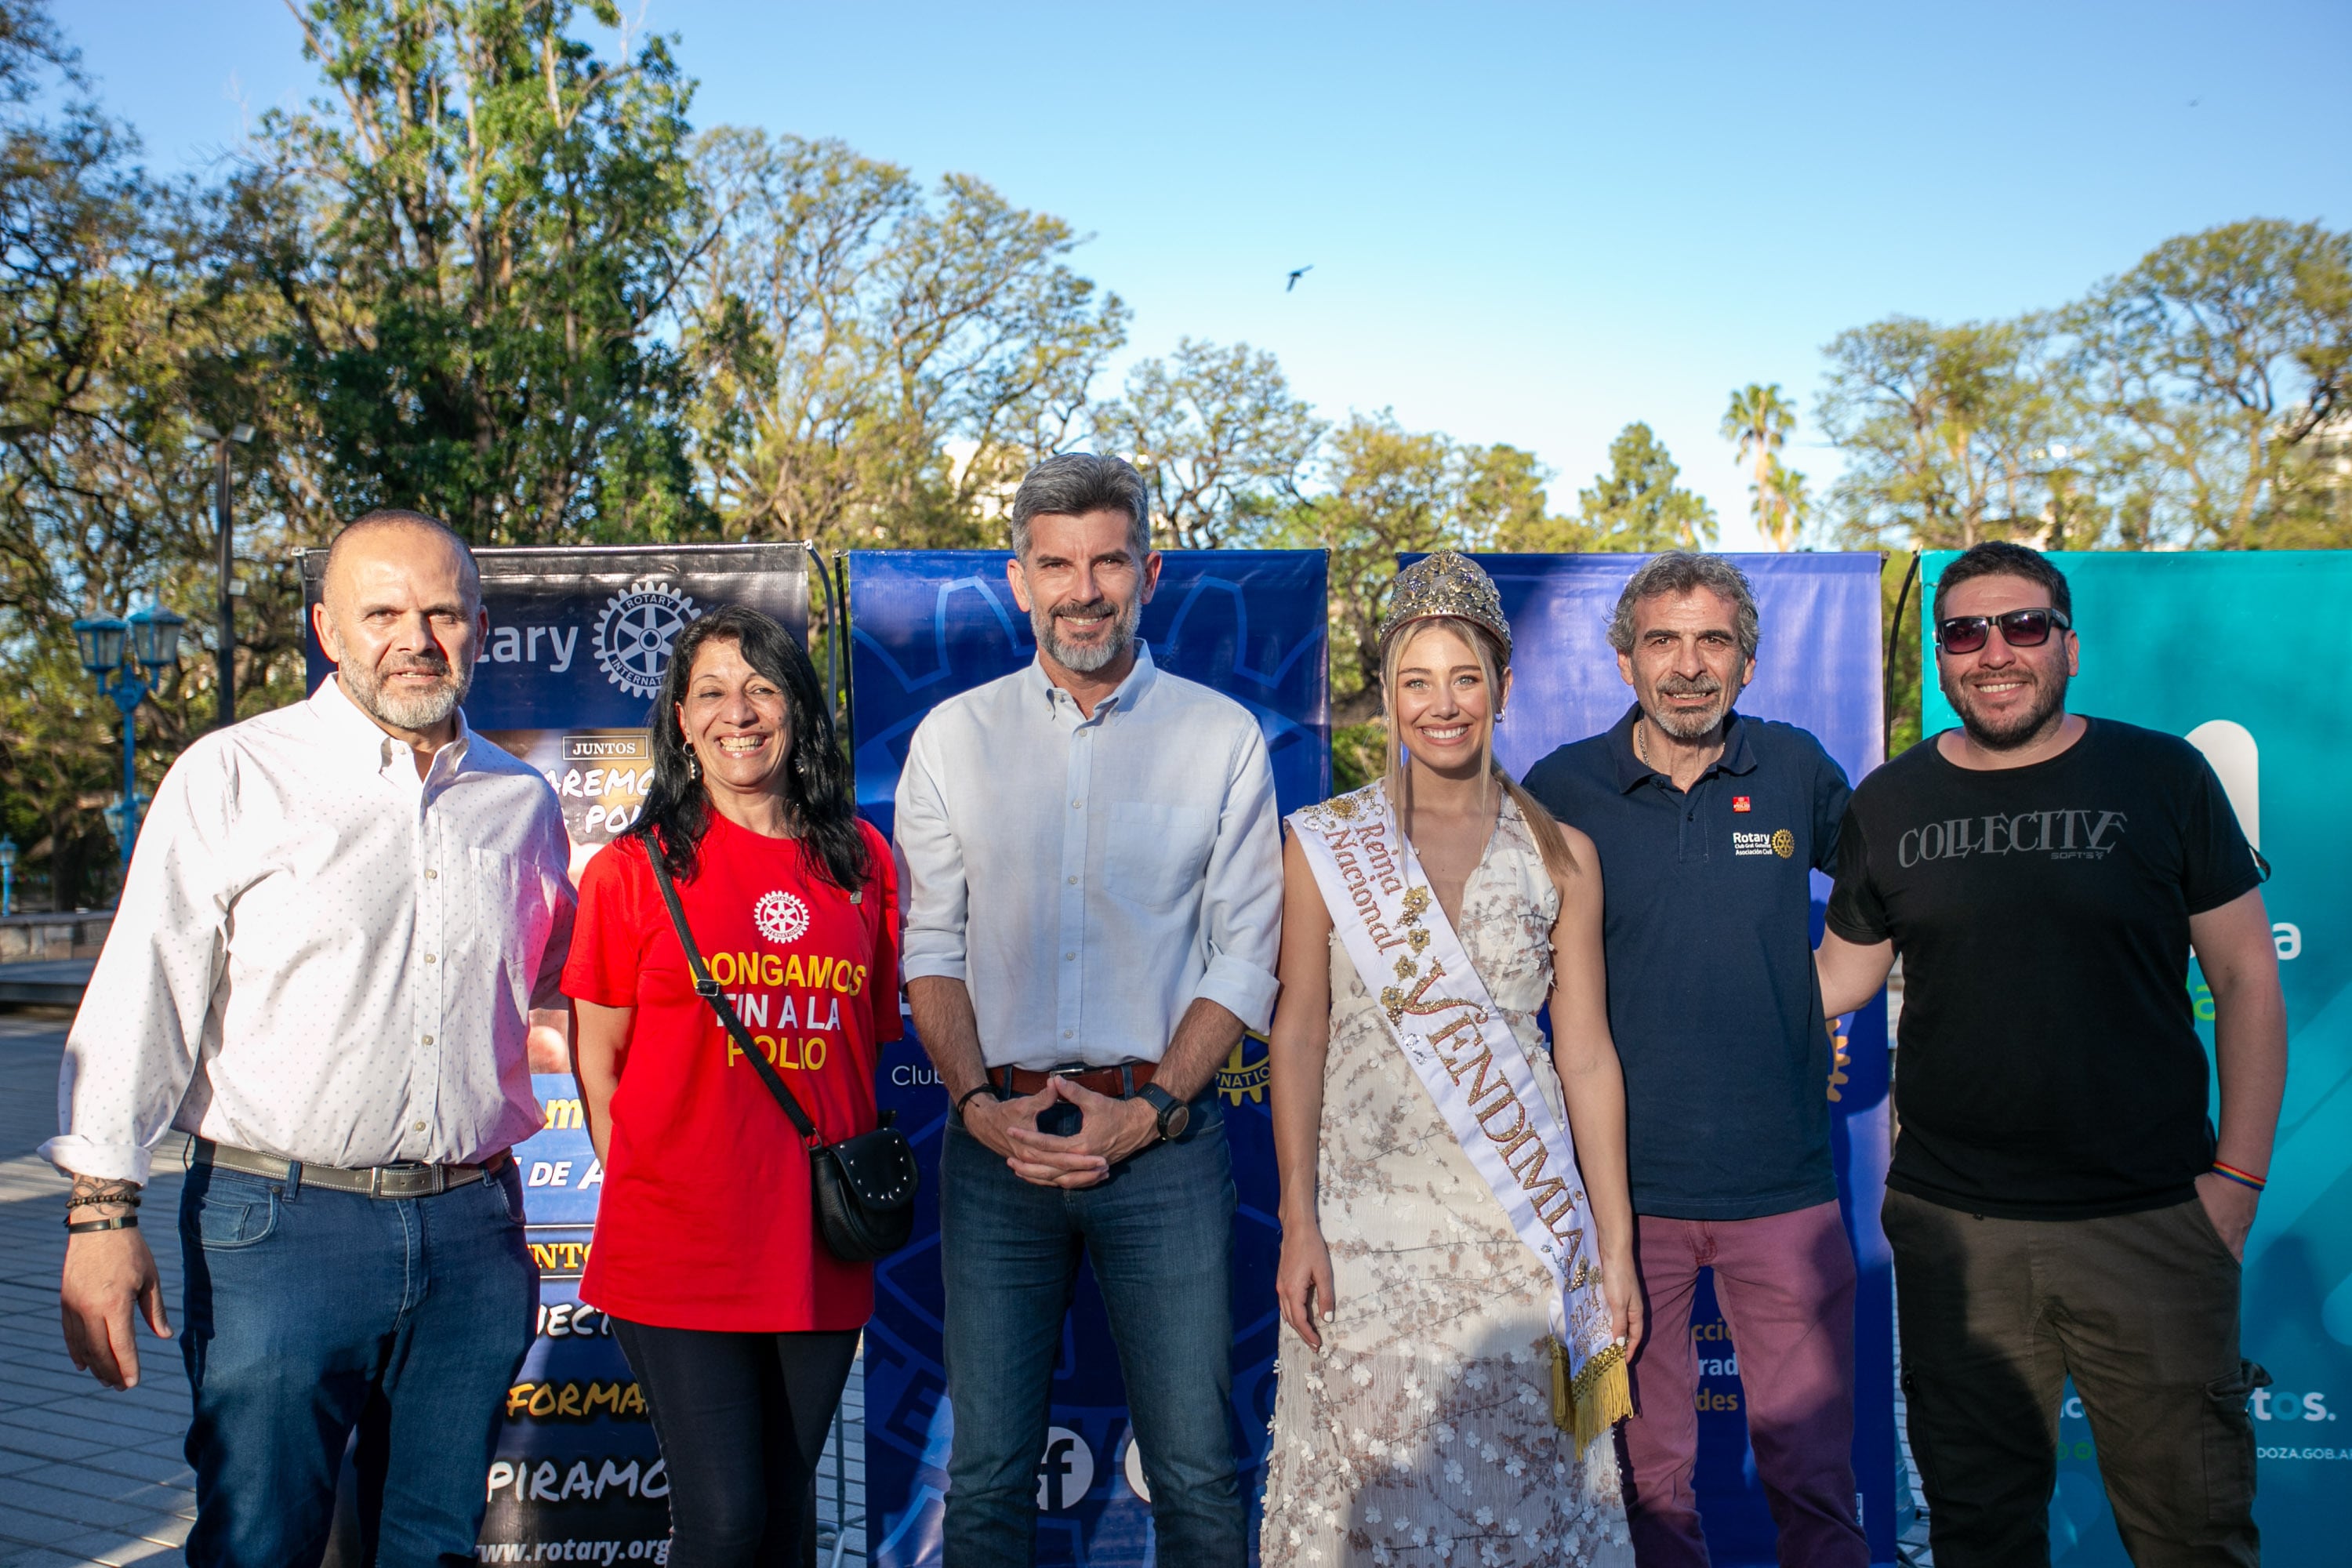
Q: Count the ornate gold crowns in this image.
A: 1